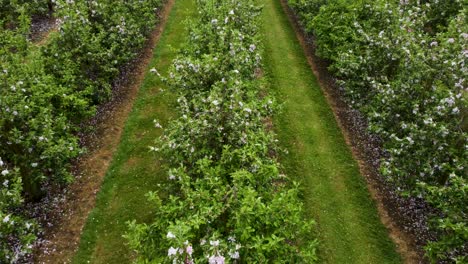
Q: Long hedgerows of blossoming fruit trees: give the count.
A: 3